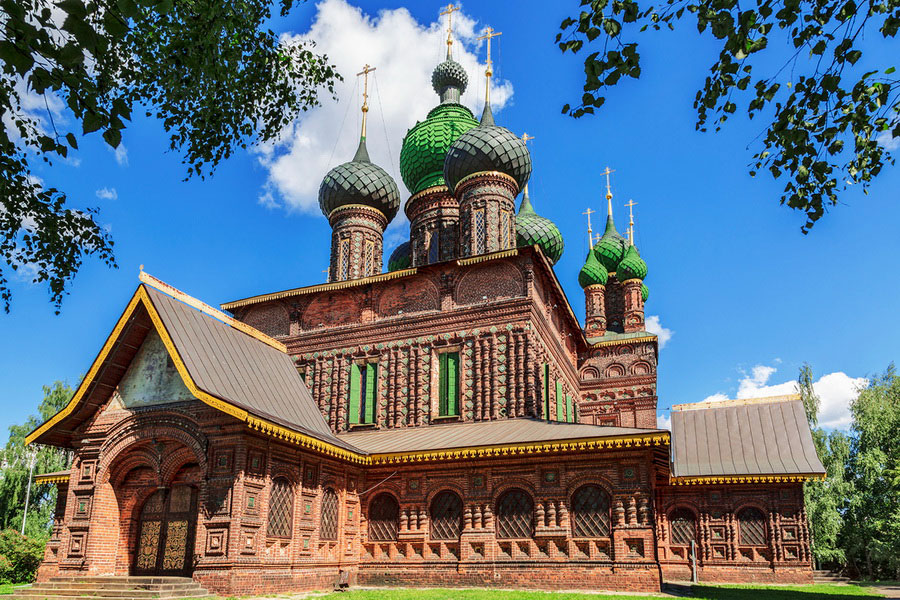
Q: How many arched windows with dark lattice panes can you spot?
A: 8